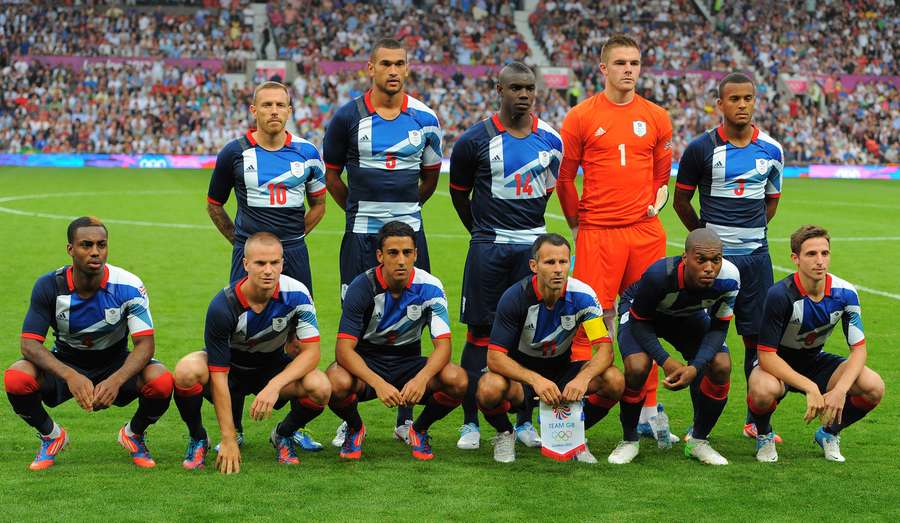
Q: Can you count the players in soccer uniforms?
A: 11